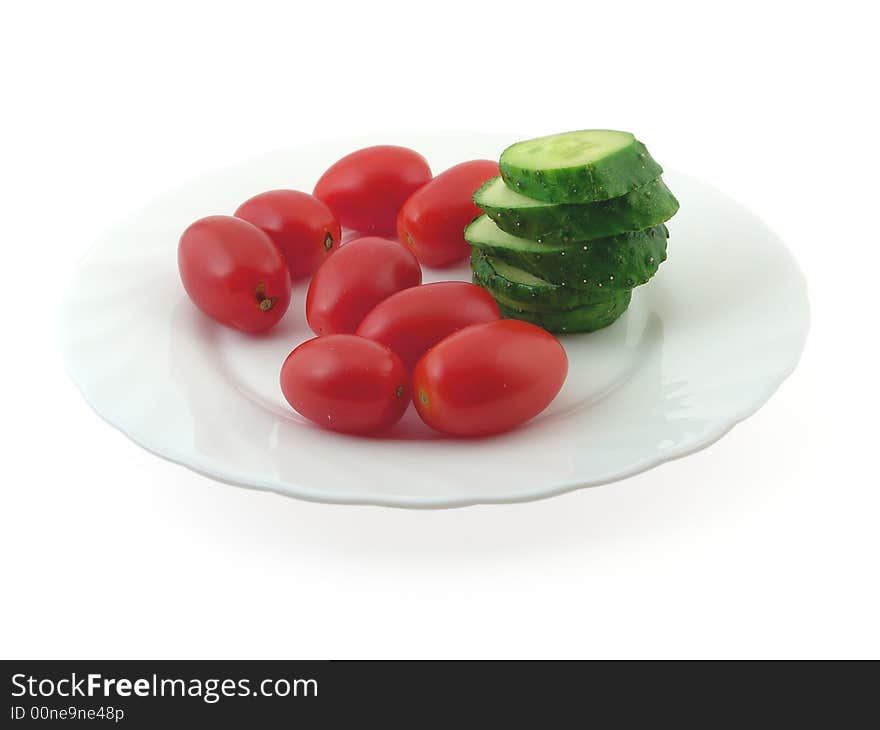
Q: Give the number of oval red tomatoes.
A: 8